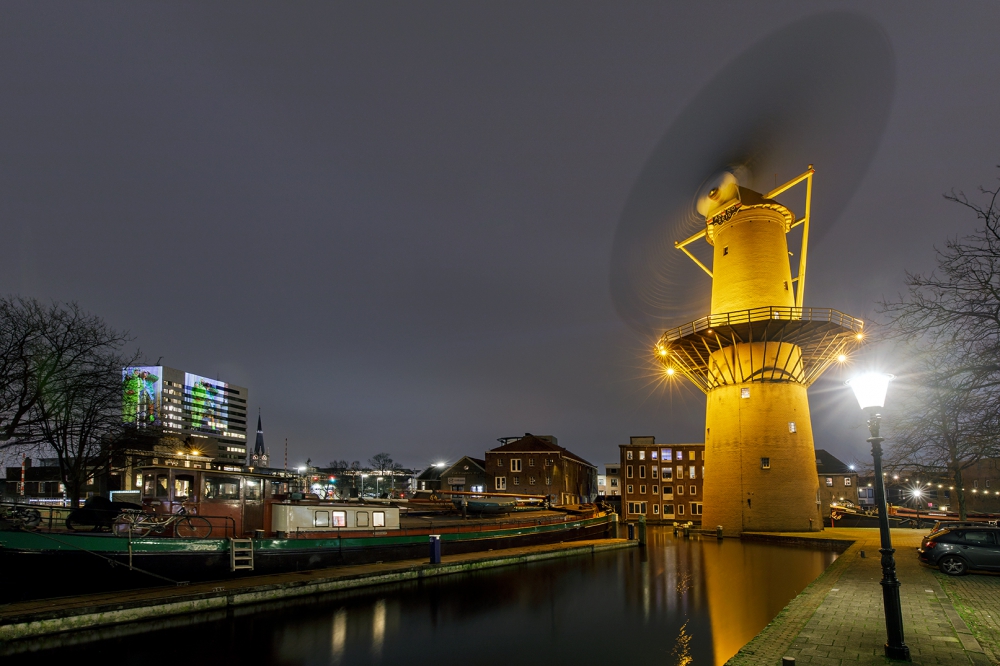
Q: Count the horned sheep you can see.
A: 0